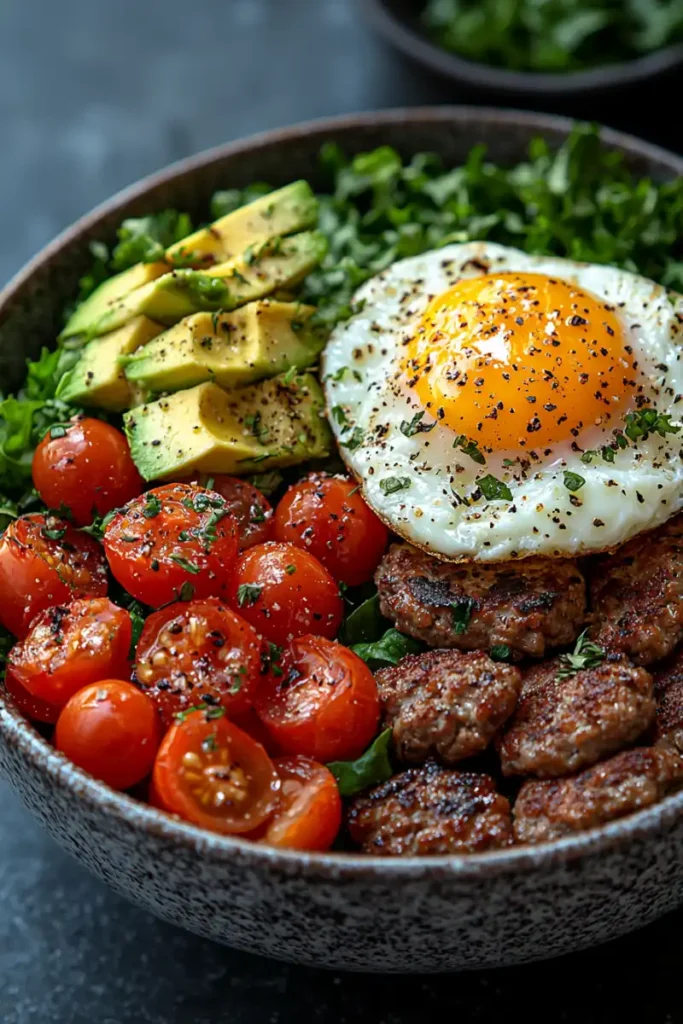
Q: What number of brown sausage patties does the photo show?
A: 7